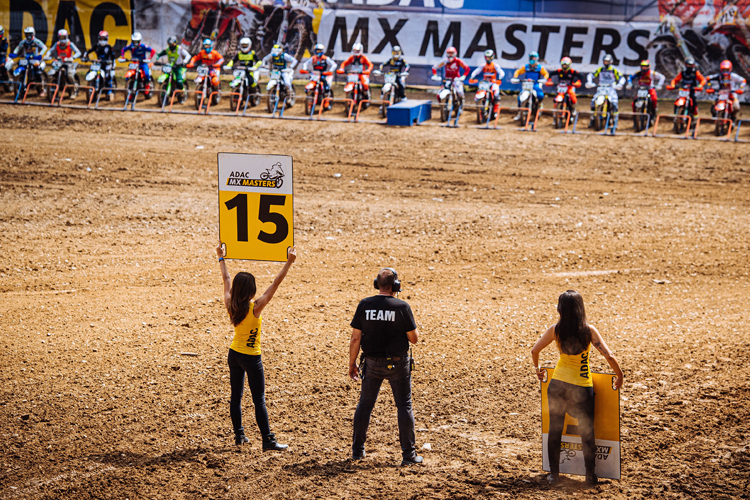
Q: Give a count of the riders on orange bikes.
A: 8